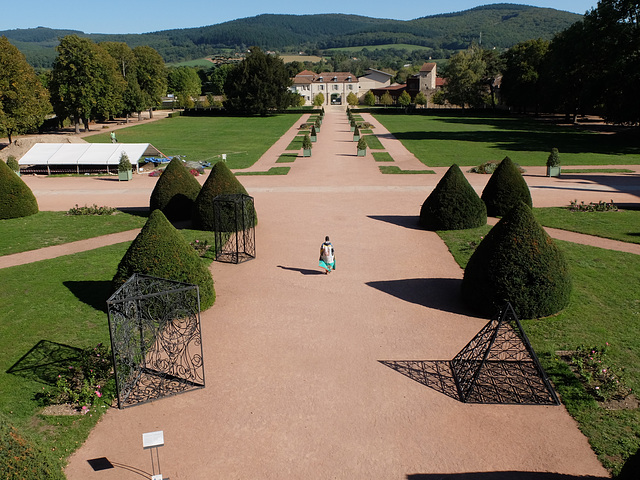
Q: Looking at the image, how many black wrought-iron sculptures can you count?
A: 3